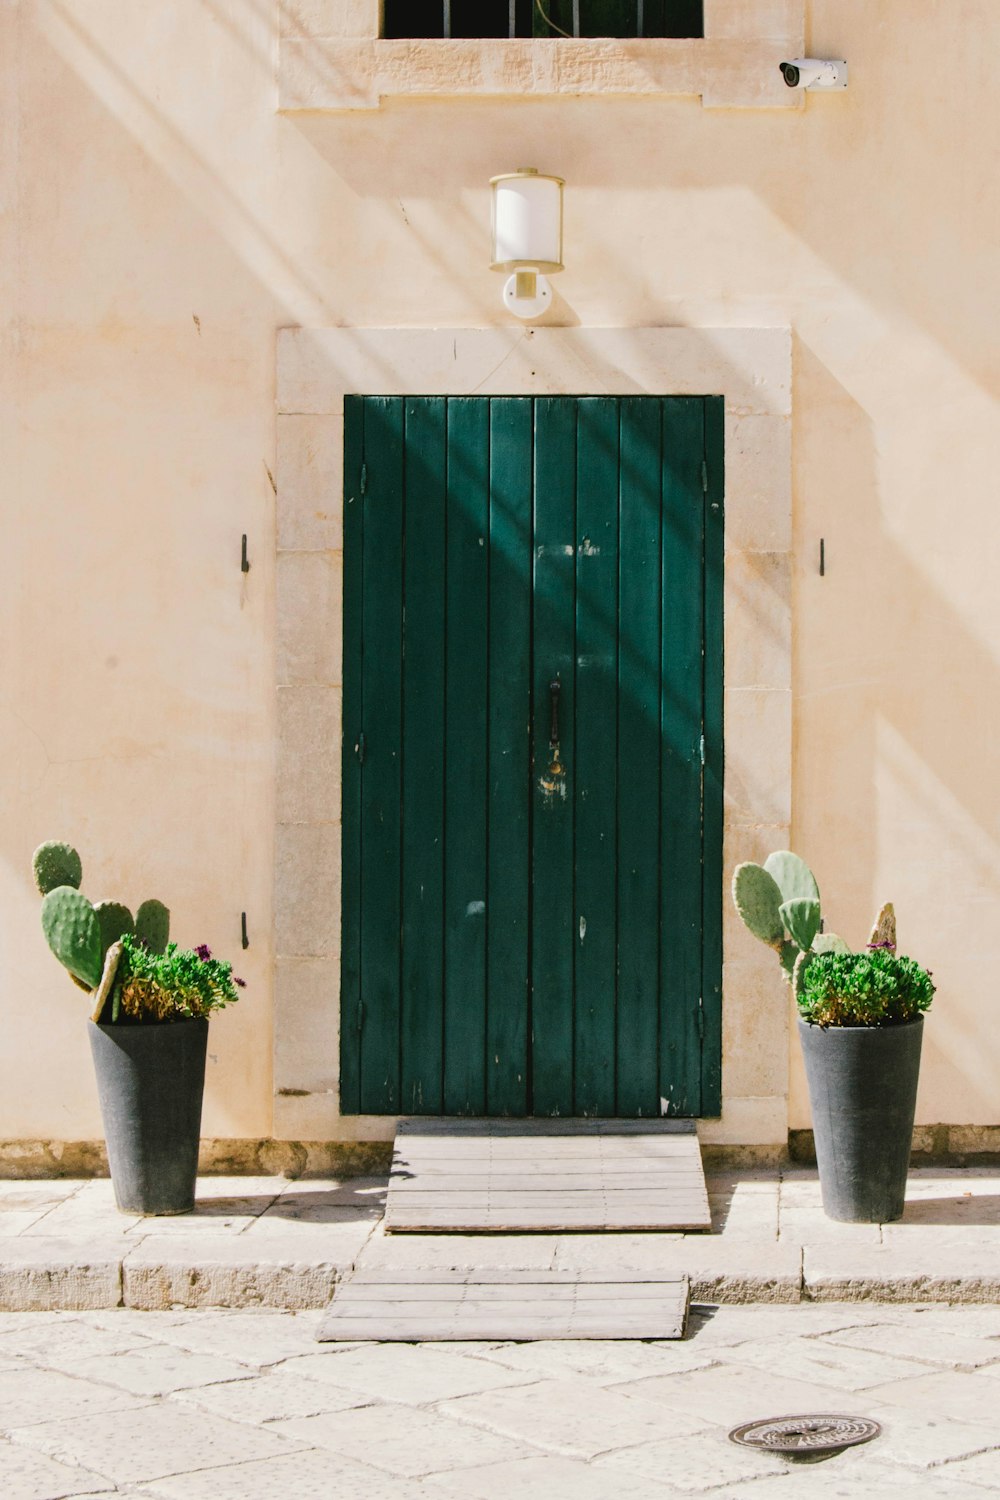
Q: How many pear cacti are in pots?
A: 2